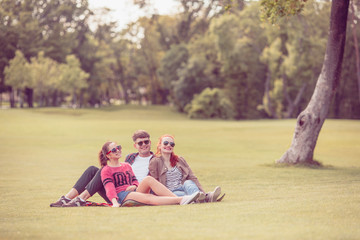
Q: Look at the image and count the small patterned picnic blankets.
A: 1